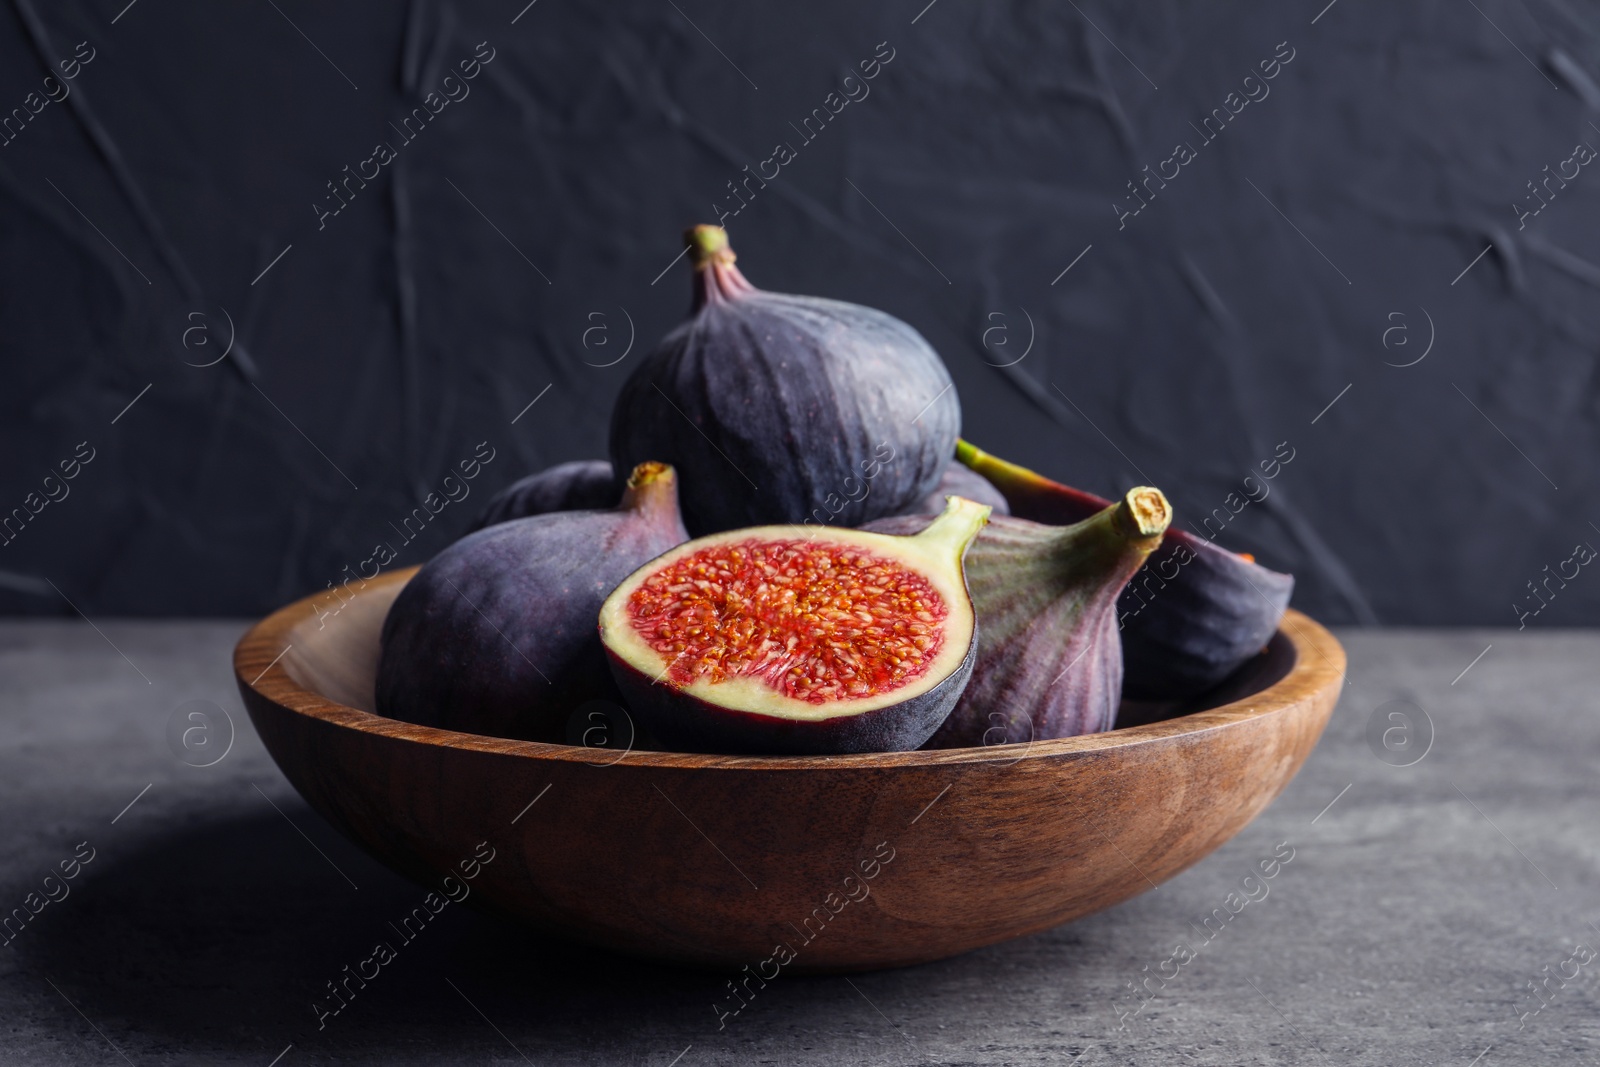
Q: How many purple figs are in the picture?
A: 7